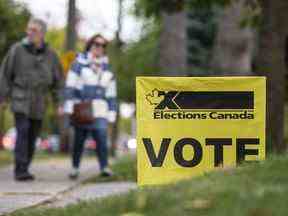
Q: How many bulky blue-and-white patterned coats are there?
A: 1